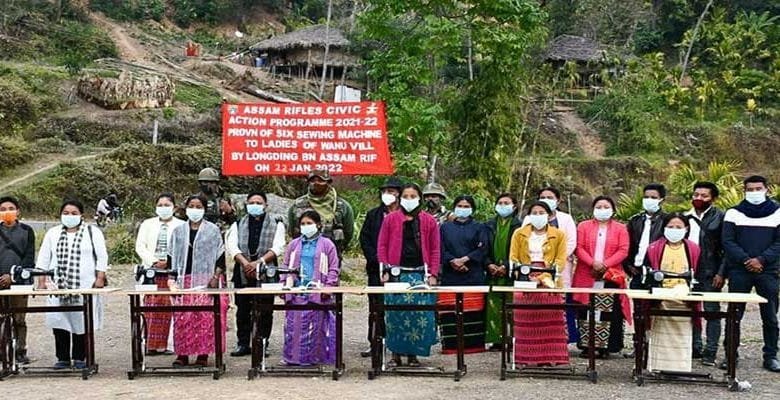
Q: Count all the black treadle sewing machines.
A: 6